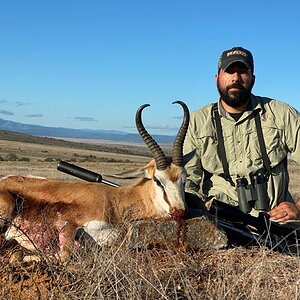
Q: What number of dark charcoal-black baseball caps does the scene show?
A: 1